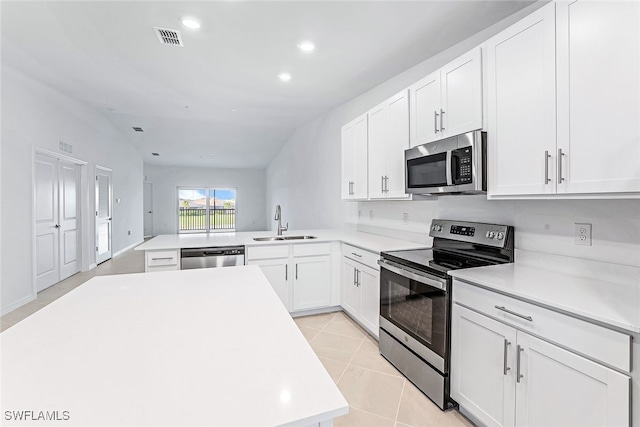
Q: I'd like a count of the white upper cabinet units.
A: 4